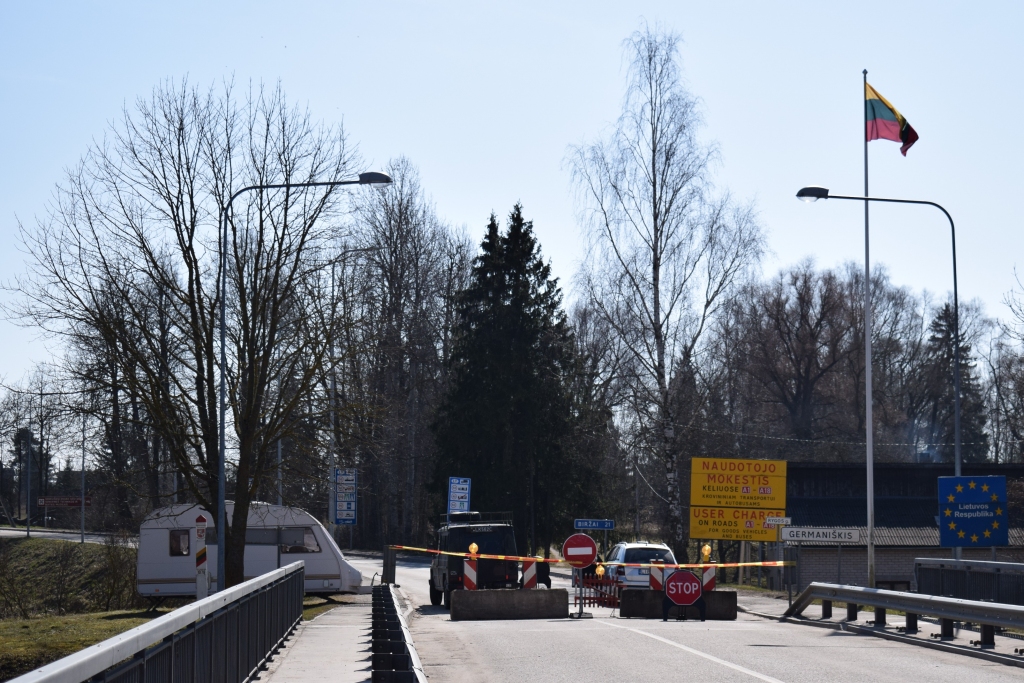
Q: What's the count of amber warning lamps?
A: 3